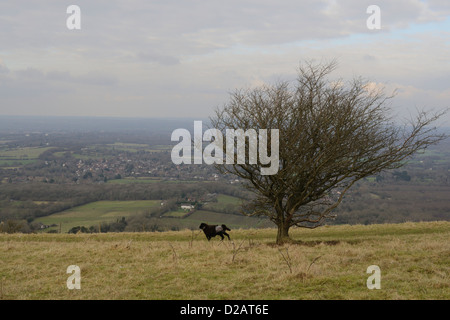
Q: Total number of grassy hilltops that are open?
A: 1